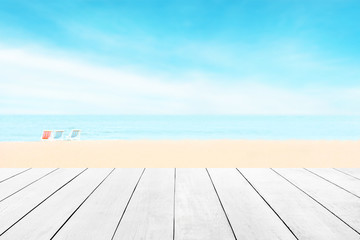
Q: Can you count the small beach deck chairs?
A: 3